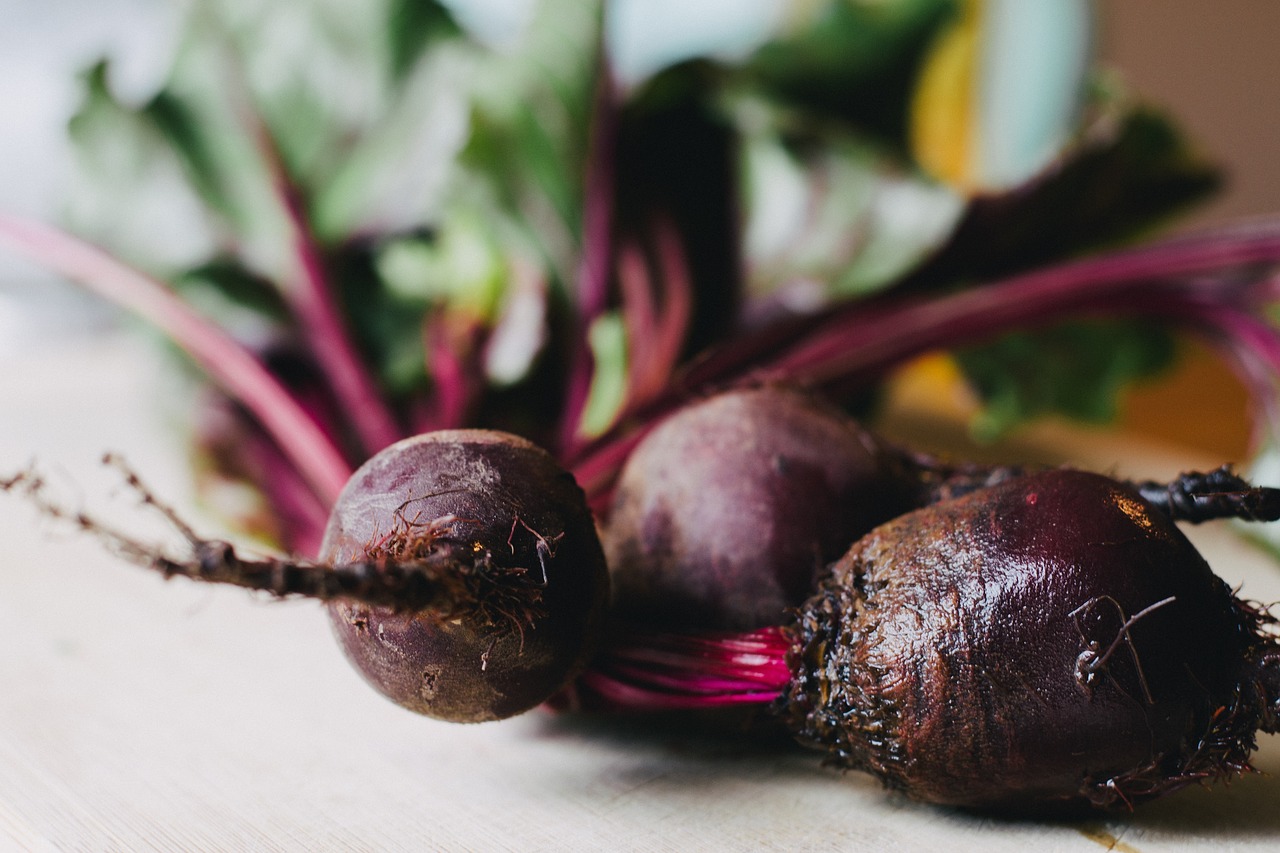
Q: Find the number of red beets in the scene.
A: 3